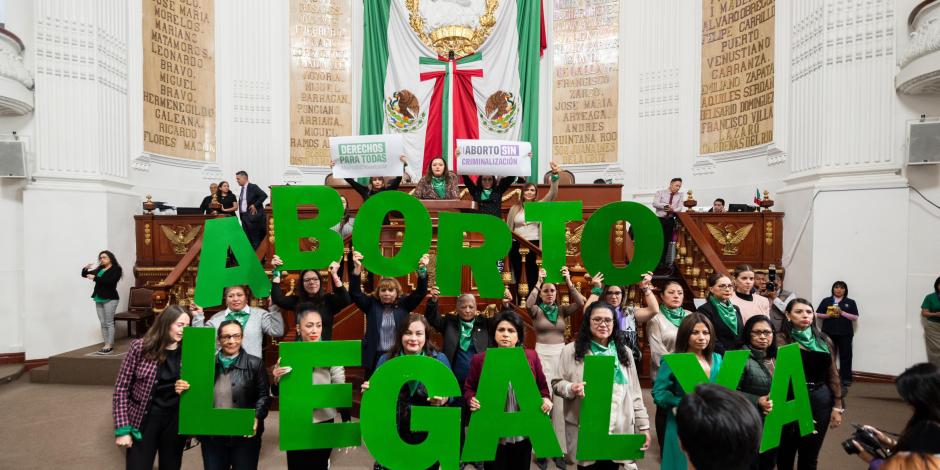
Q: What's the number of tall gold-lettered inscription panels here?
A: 4